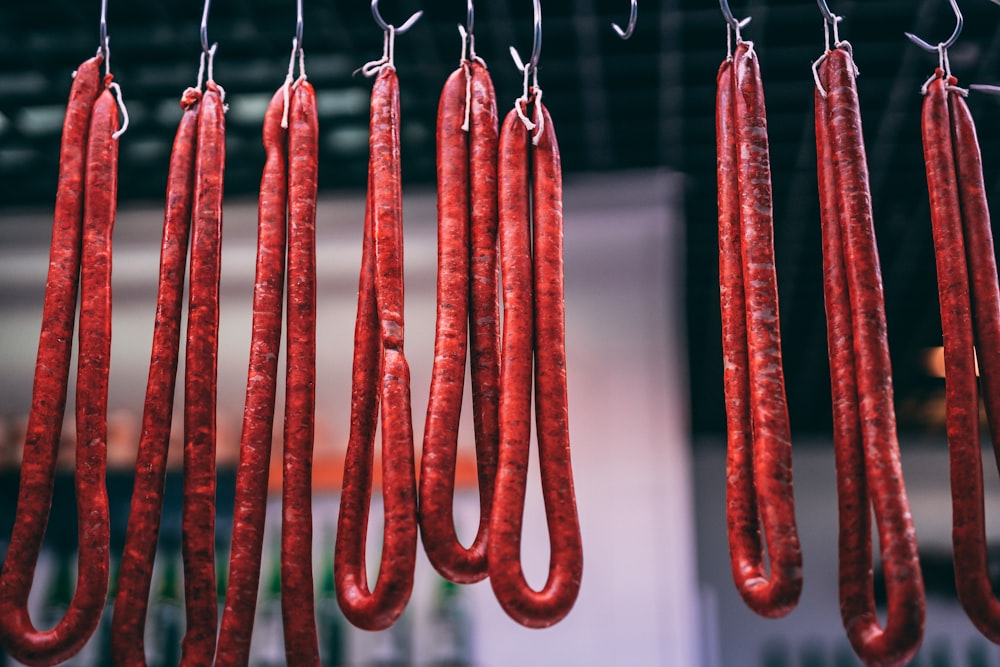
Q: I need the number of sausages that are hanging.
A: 9